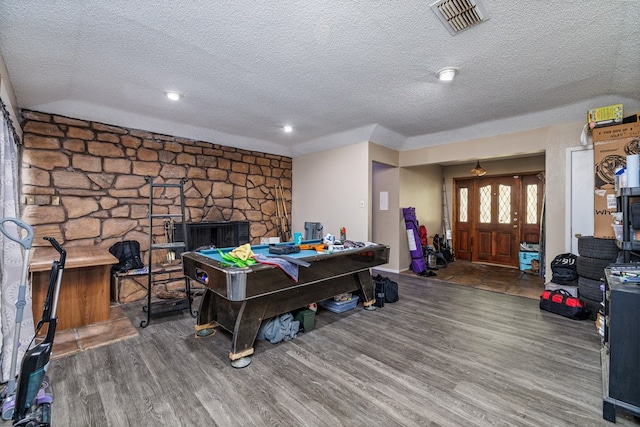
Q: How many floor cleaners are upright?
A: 2